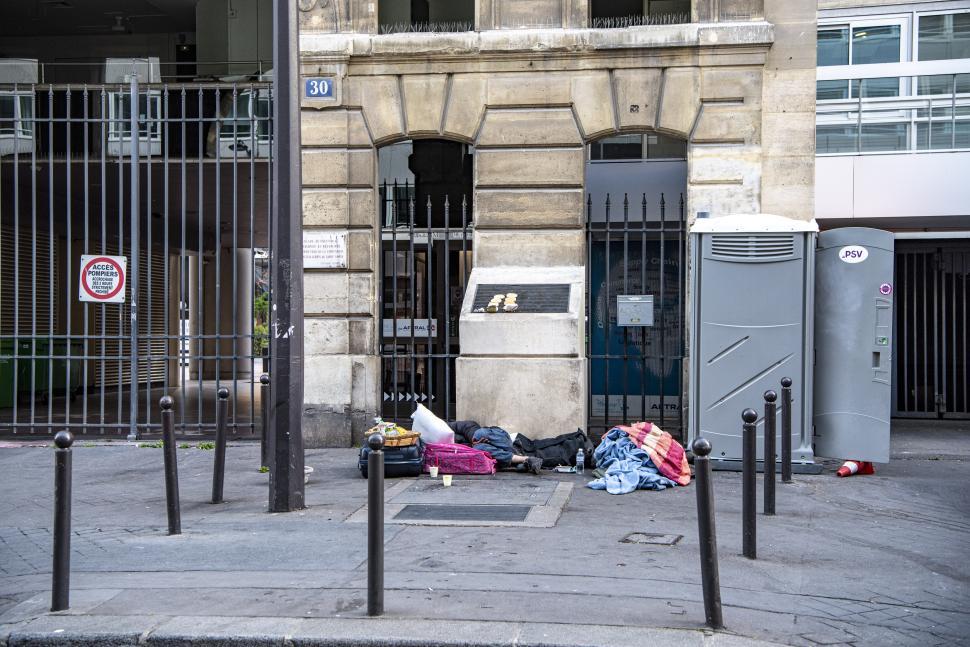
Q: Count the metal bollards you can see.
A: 9